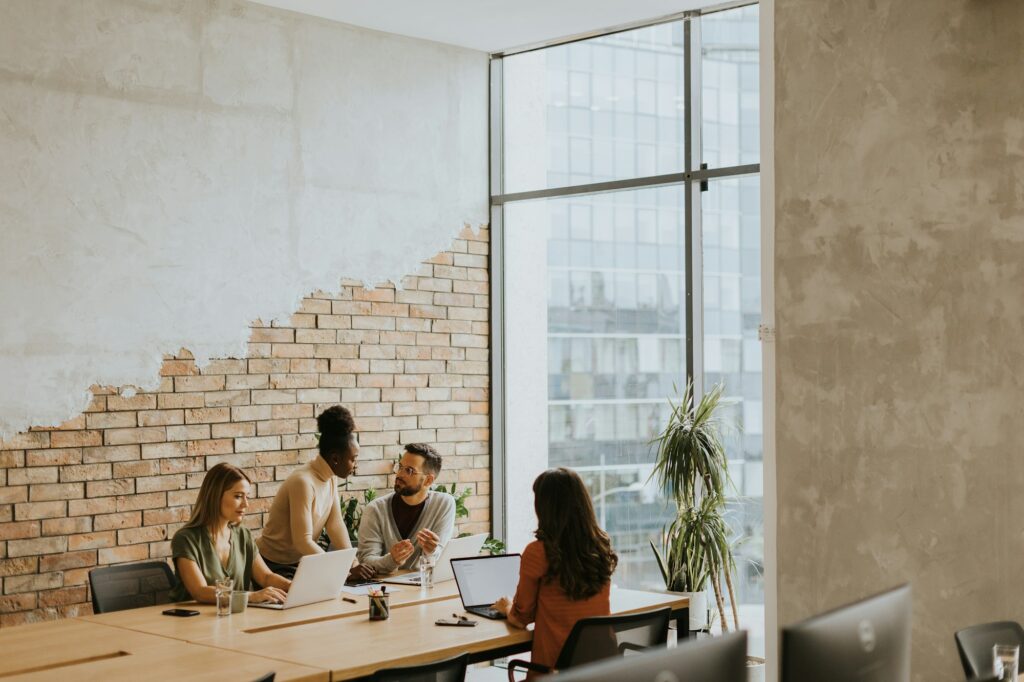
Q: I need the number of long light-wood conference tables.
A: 1